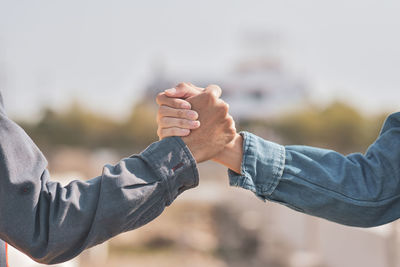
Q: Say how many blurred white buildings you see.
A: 1